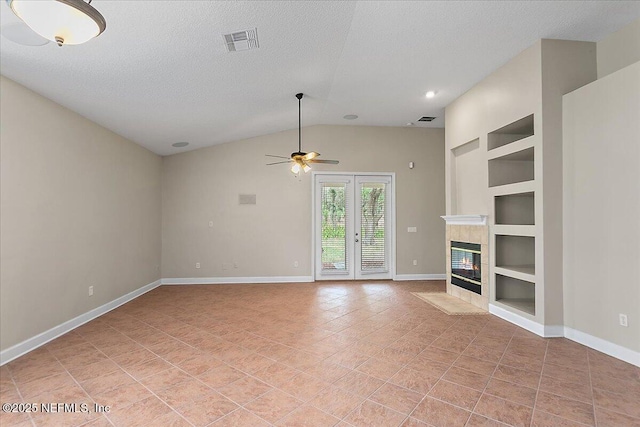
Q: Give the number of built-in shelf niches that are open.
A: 5